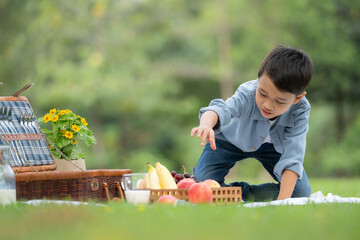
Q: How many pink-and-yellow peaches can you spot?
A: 4